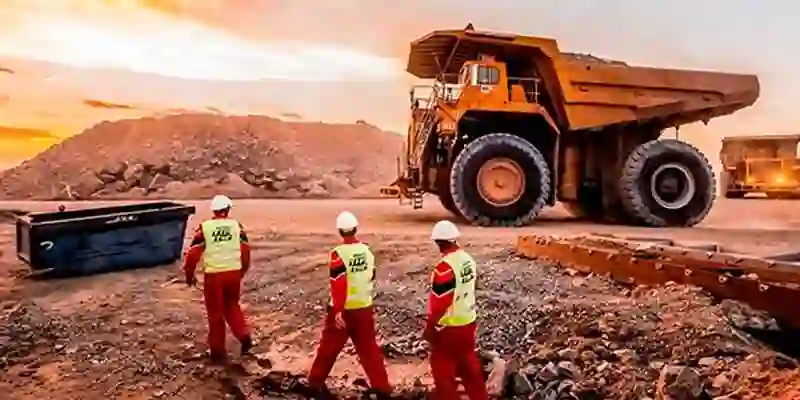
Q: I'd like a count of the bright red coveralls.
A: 3